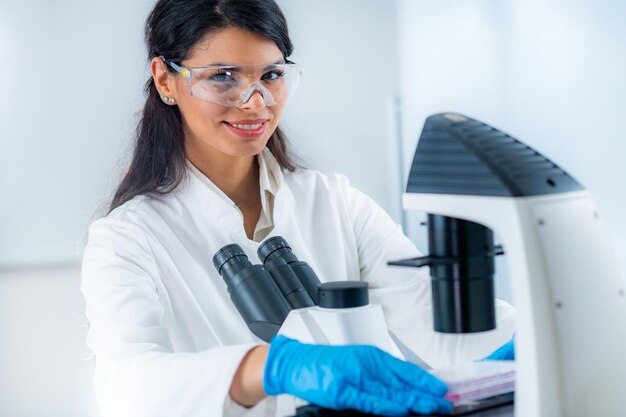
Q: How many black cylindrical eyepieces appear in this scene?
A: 2